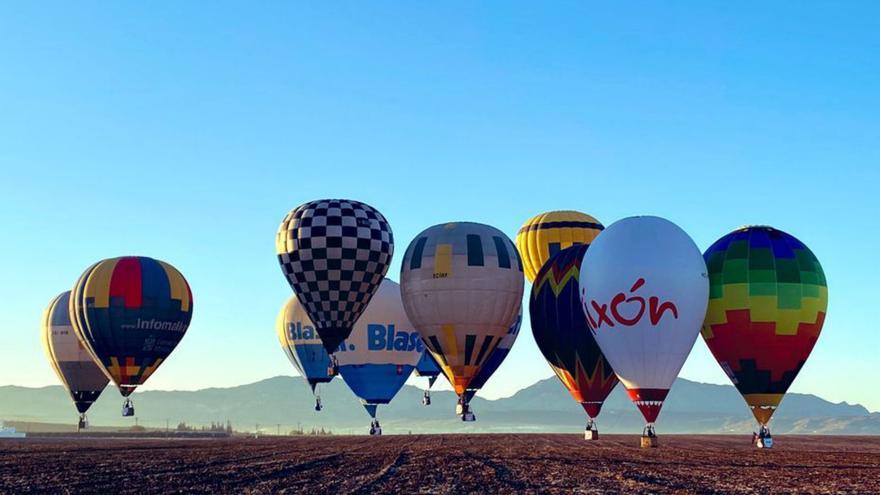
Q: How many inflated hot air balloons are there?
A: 12